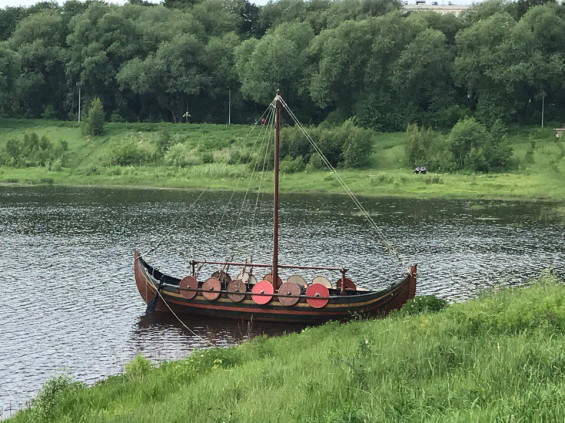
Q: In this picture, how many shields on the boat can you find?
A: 12